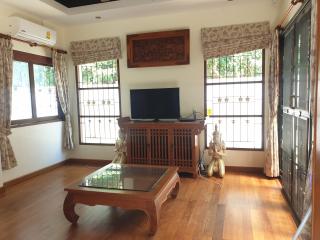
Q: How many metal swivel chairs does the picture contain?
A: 0